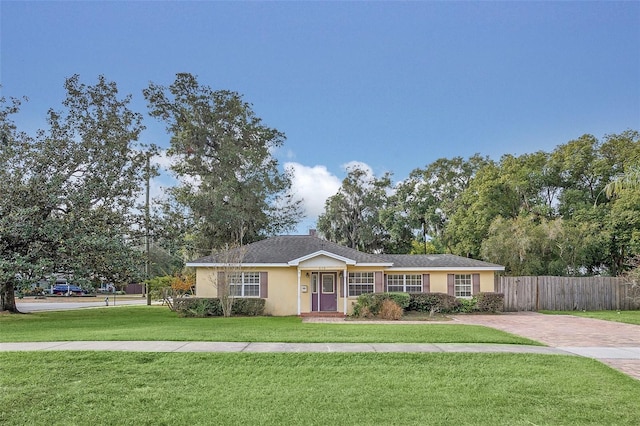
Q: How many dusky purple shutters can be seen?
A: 8